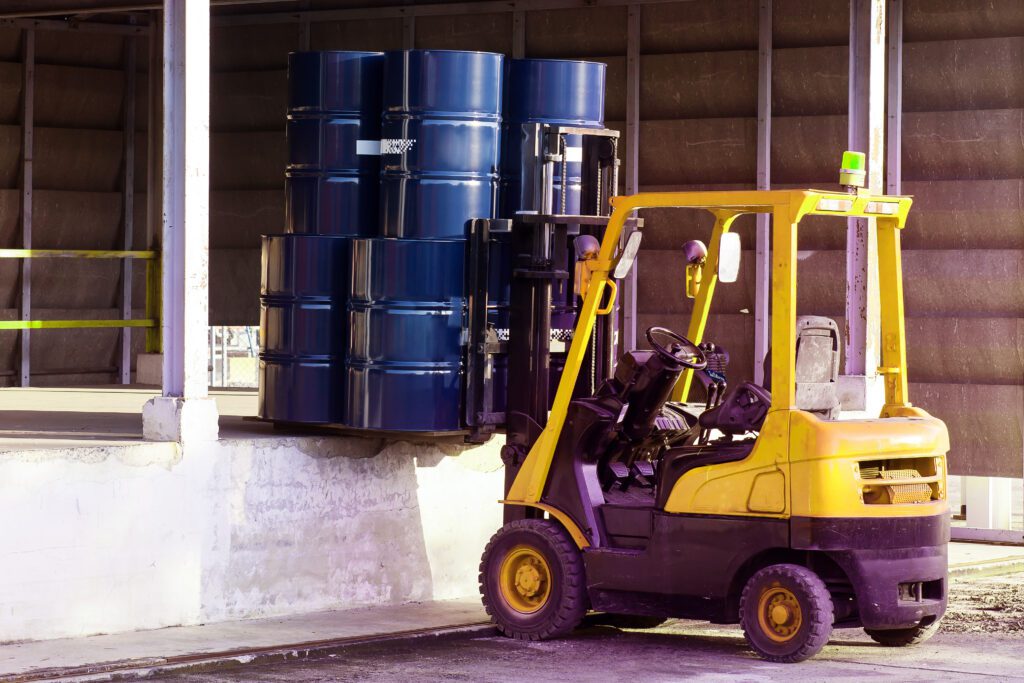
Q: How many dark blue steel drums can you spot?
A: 6